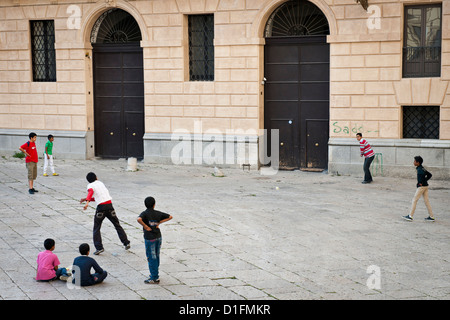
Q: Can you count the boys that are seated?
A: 2